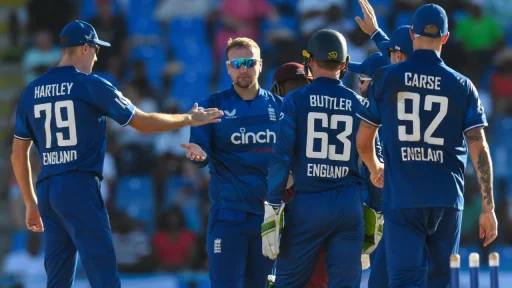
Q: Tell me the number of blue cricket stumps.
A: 3